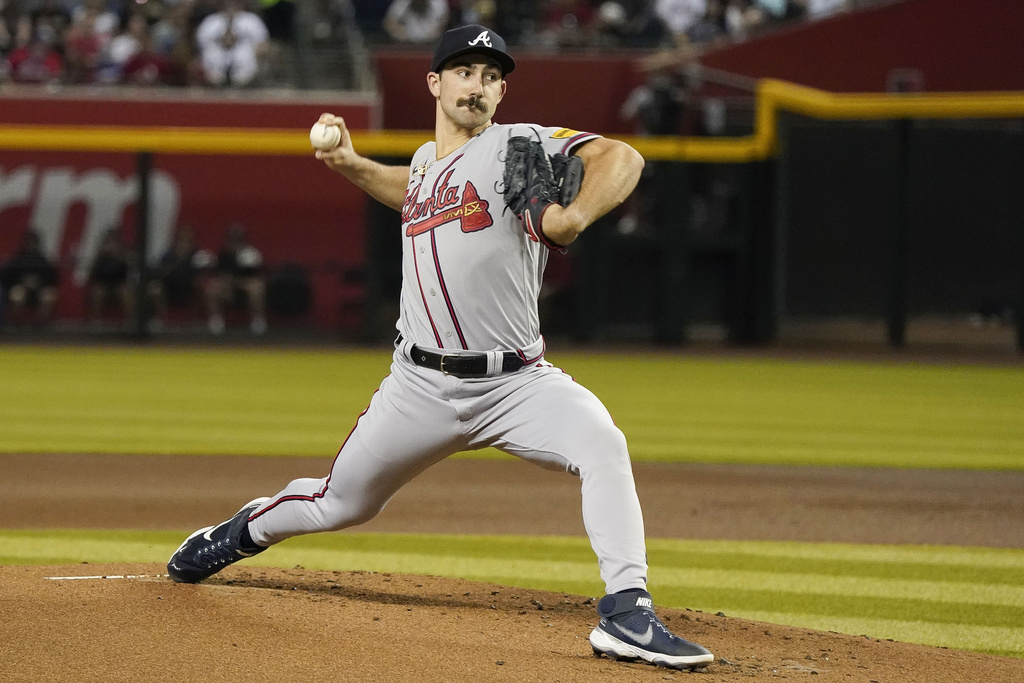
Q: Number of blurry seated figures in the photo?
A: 4